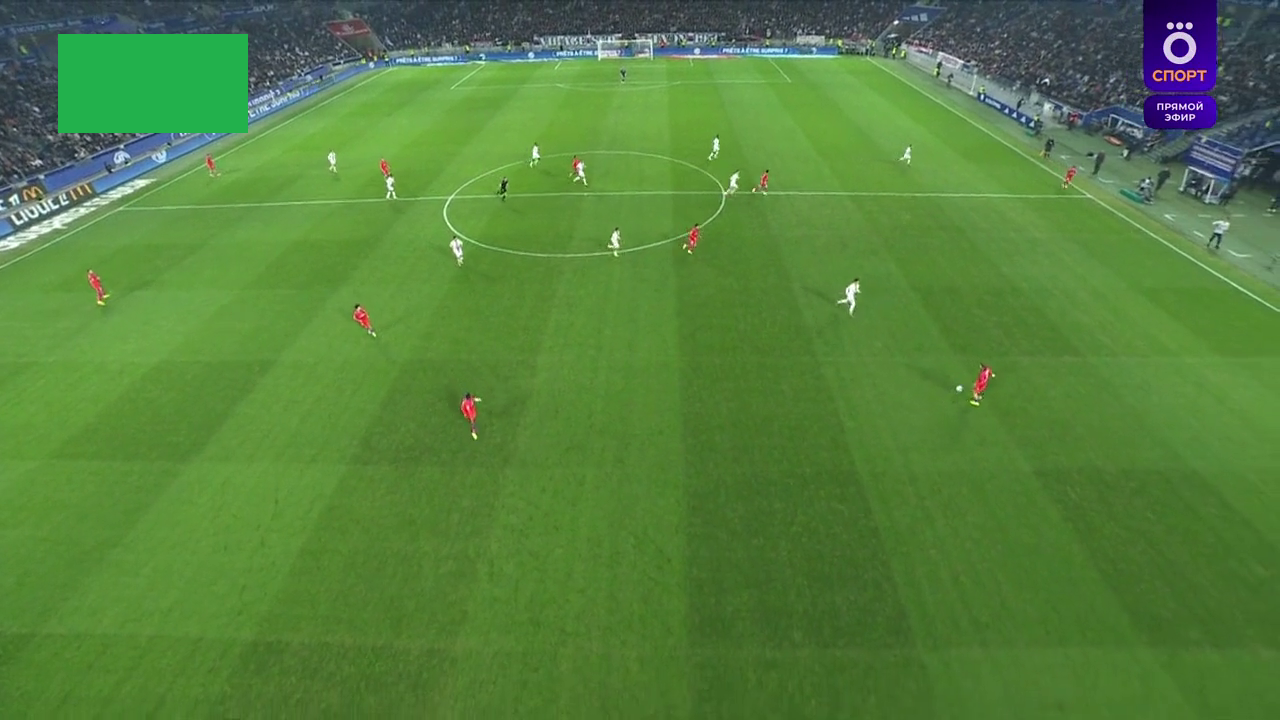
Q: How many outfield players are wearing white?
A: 10